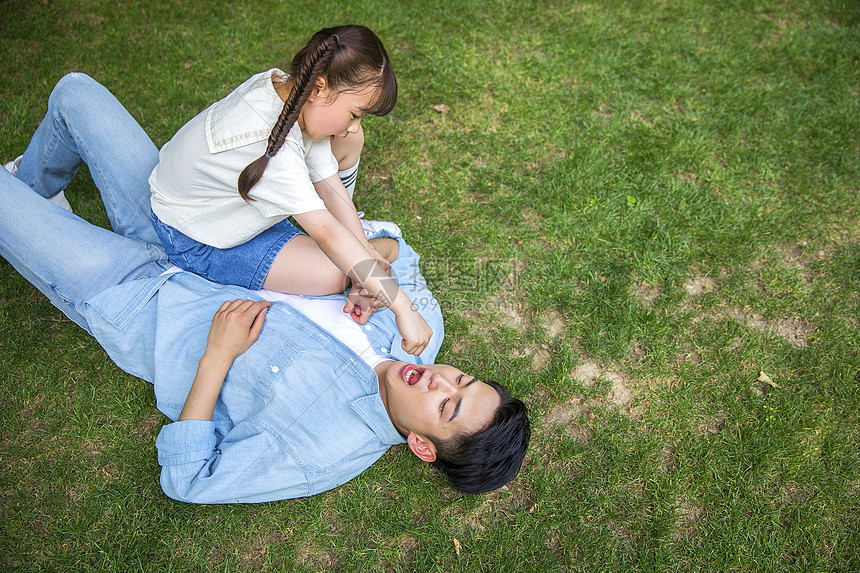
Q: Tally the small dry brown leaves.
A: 3